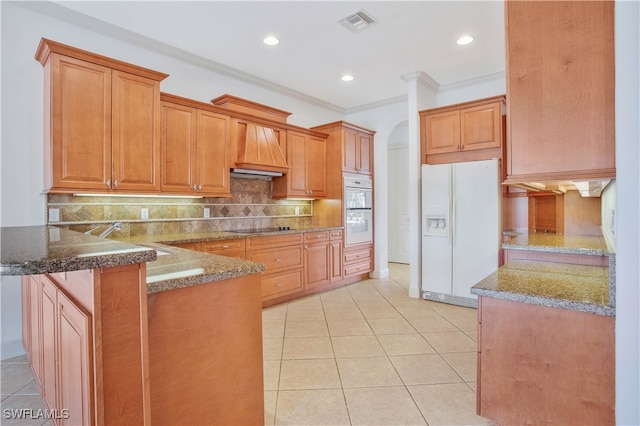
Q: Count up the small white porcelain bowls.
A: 0